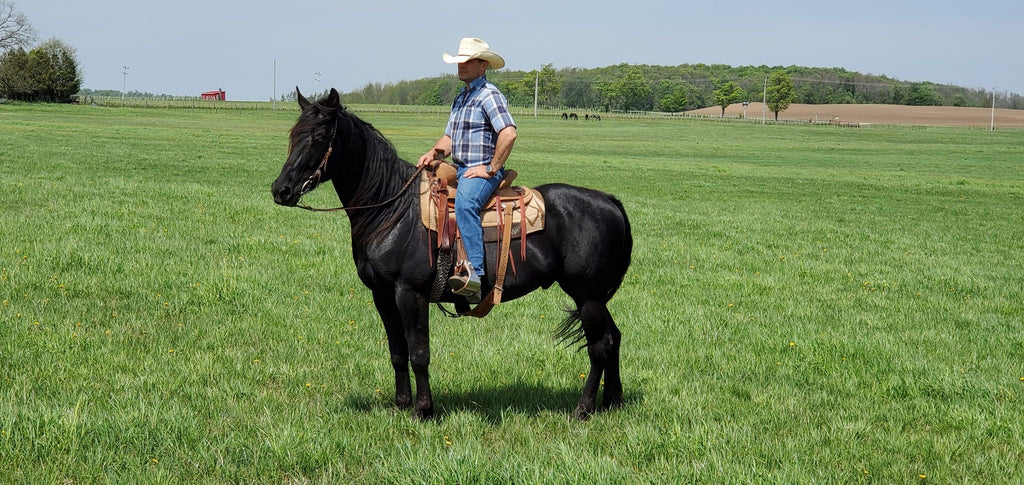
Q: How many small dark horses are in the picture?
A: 4